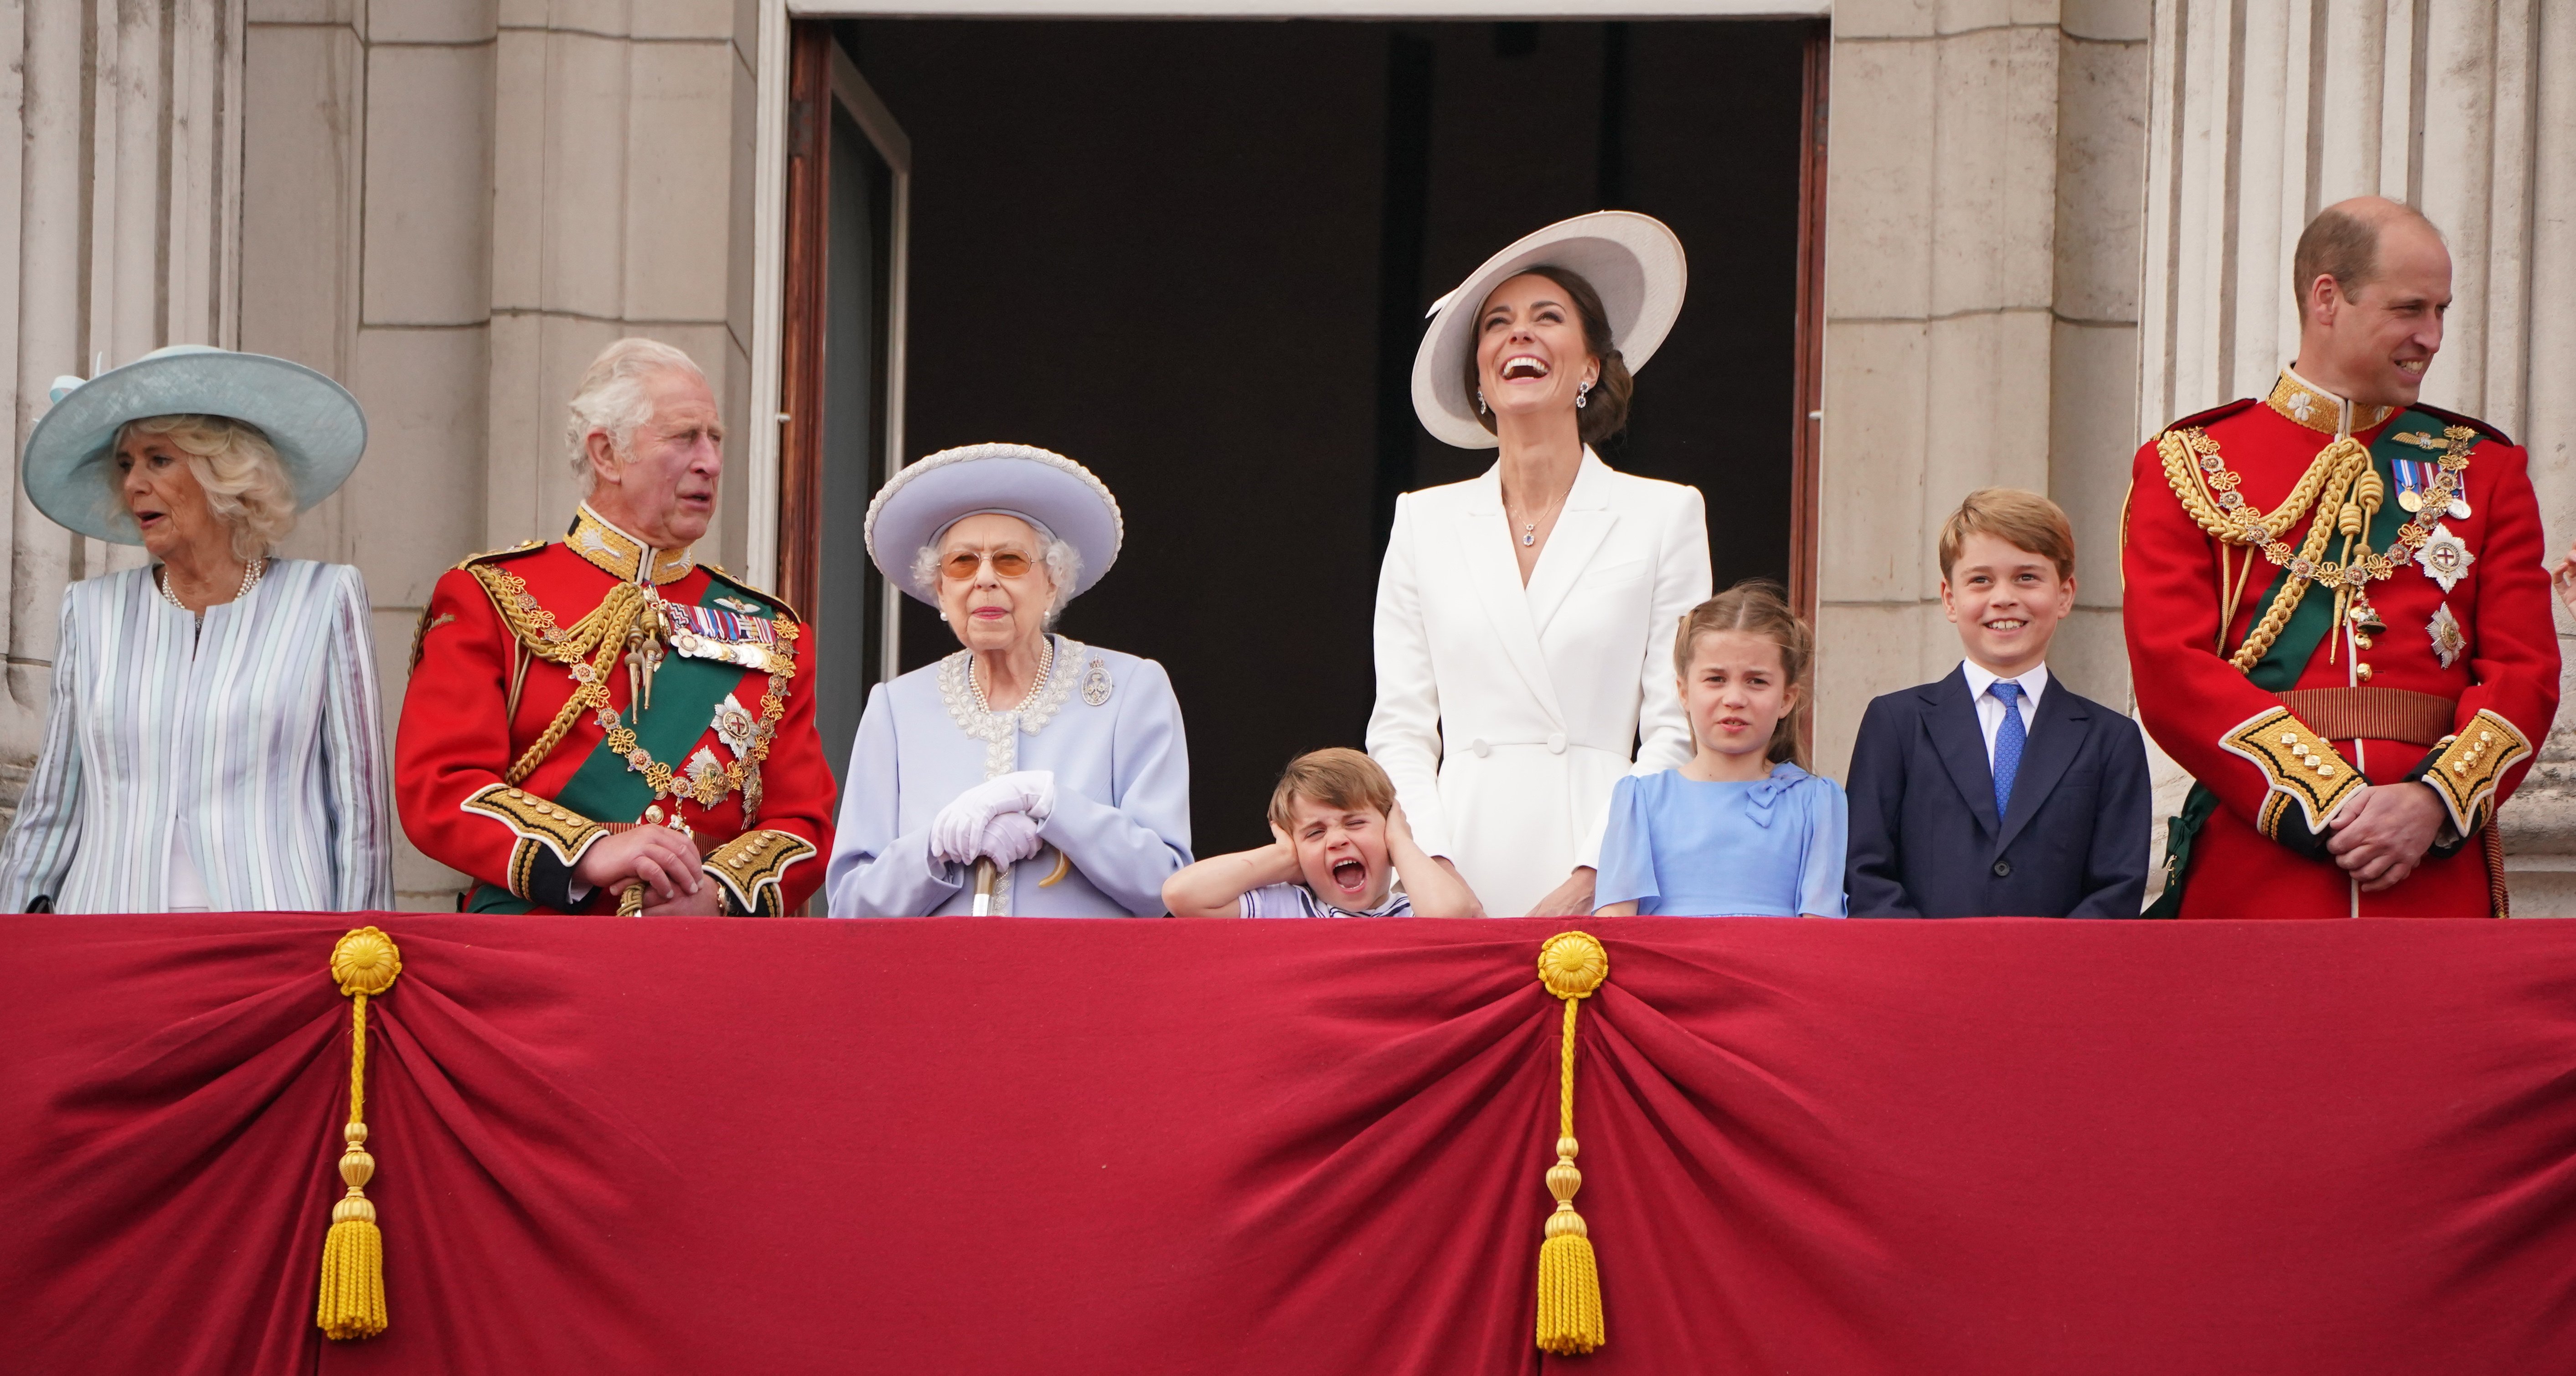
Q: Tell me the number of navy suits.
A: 1